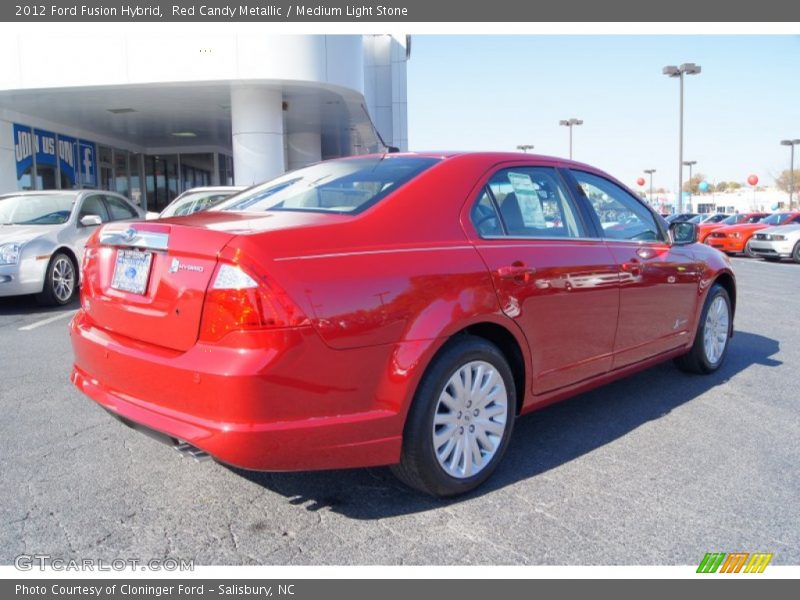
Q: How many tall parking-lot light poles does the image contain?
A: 6